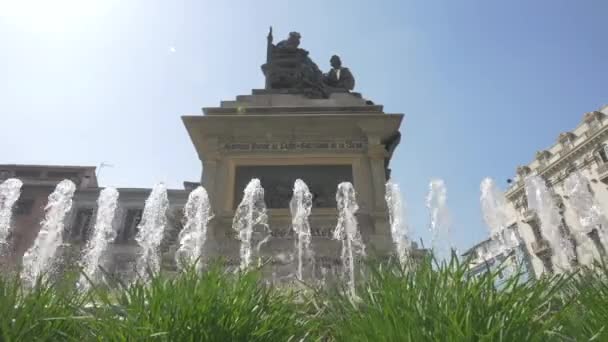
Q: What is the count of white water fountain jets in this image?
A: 13